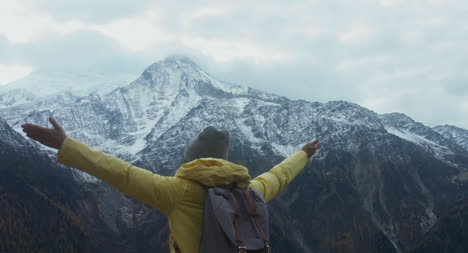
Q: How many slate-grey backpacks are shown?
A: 1